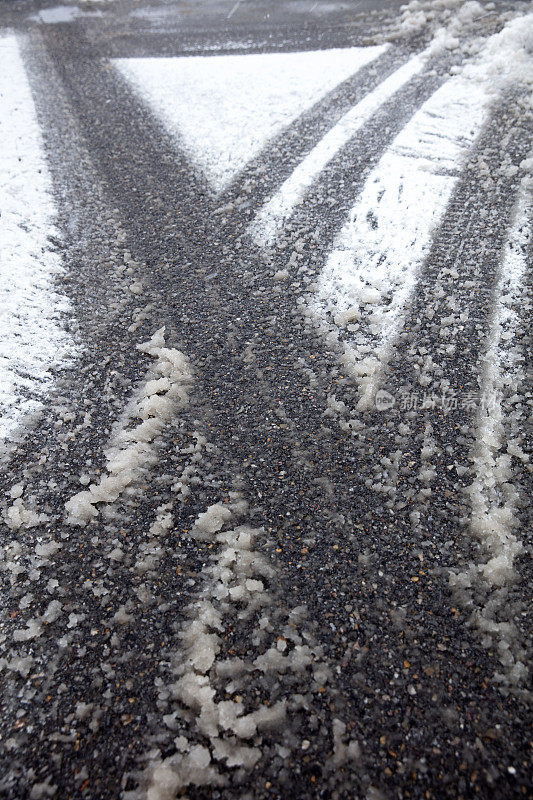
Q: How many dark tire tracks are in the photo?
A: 4